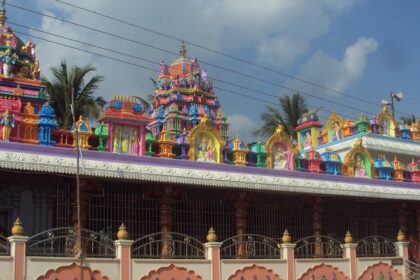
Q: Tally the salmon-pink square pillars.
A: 6